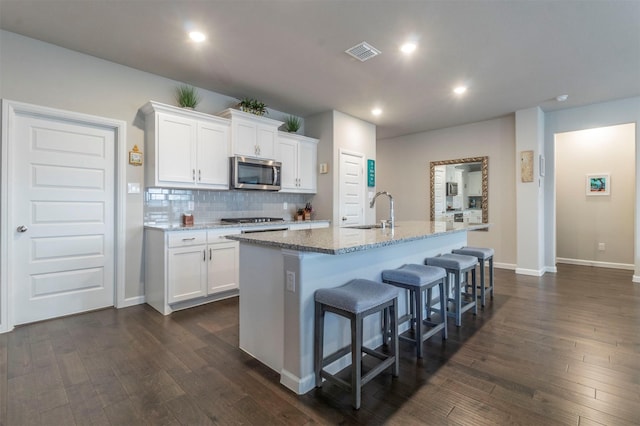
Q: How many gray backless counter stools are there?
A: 4